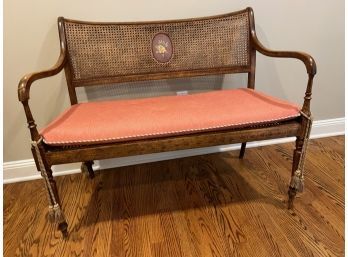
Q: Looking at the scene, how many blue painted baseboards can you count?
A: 0